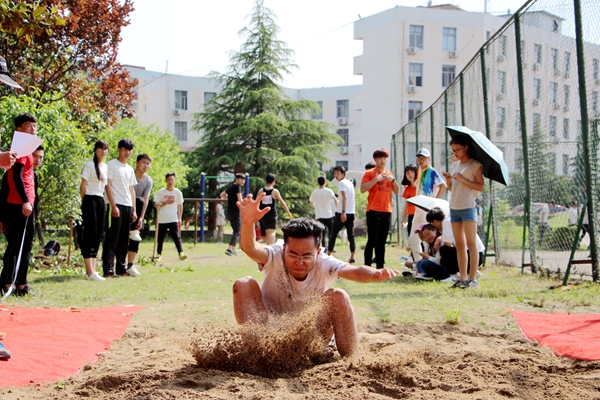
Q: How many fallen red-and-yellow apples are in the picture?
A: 0